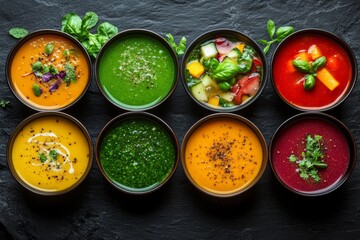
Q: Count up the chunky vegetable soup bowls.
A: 1